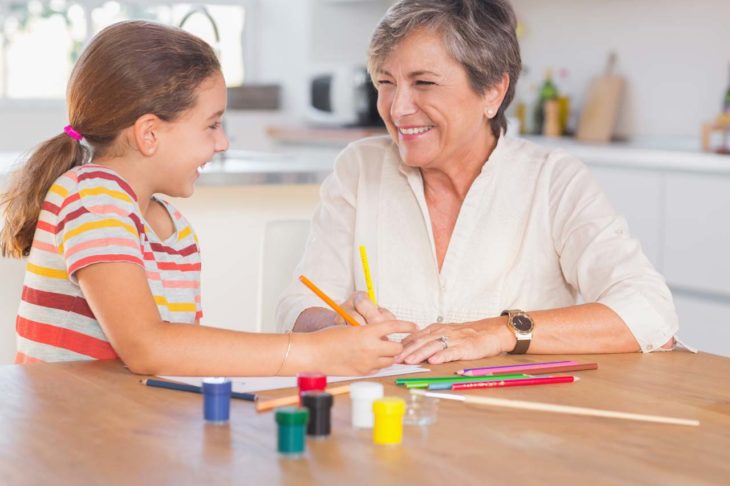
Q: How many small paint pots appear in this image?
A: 6